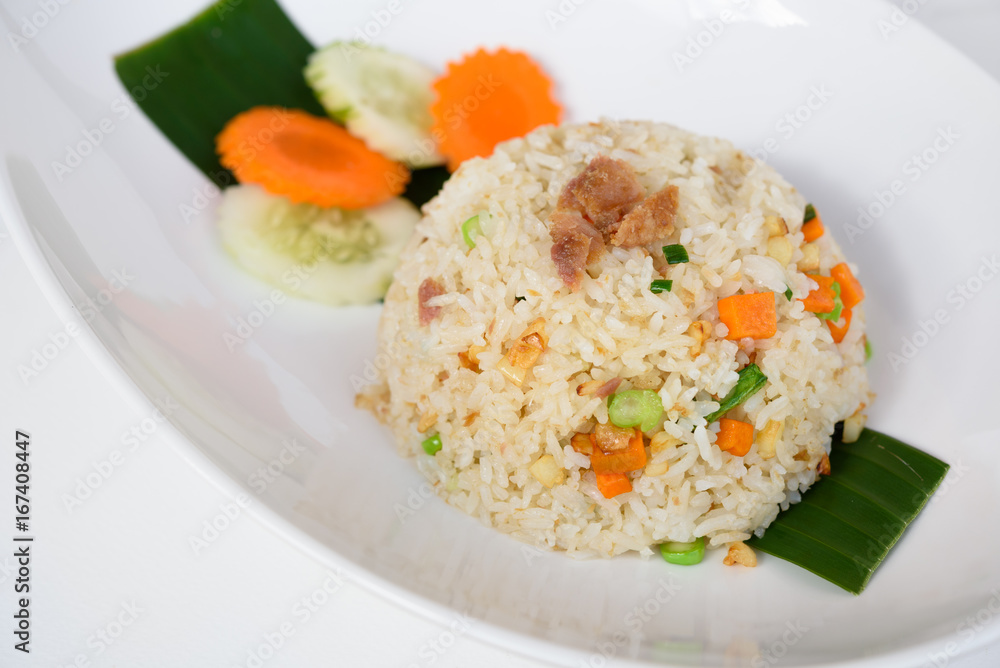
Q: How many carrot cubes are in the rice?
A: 8